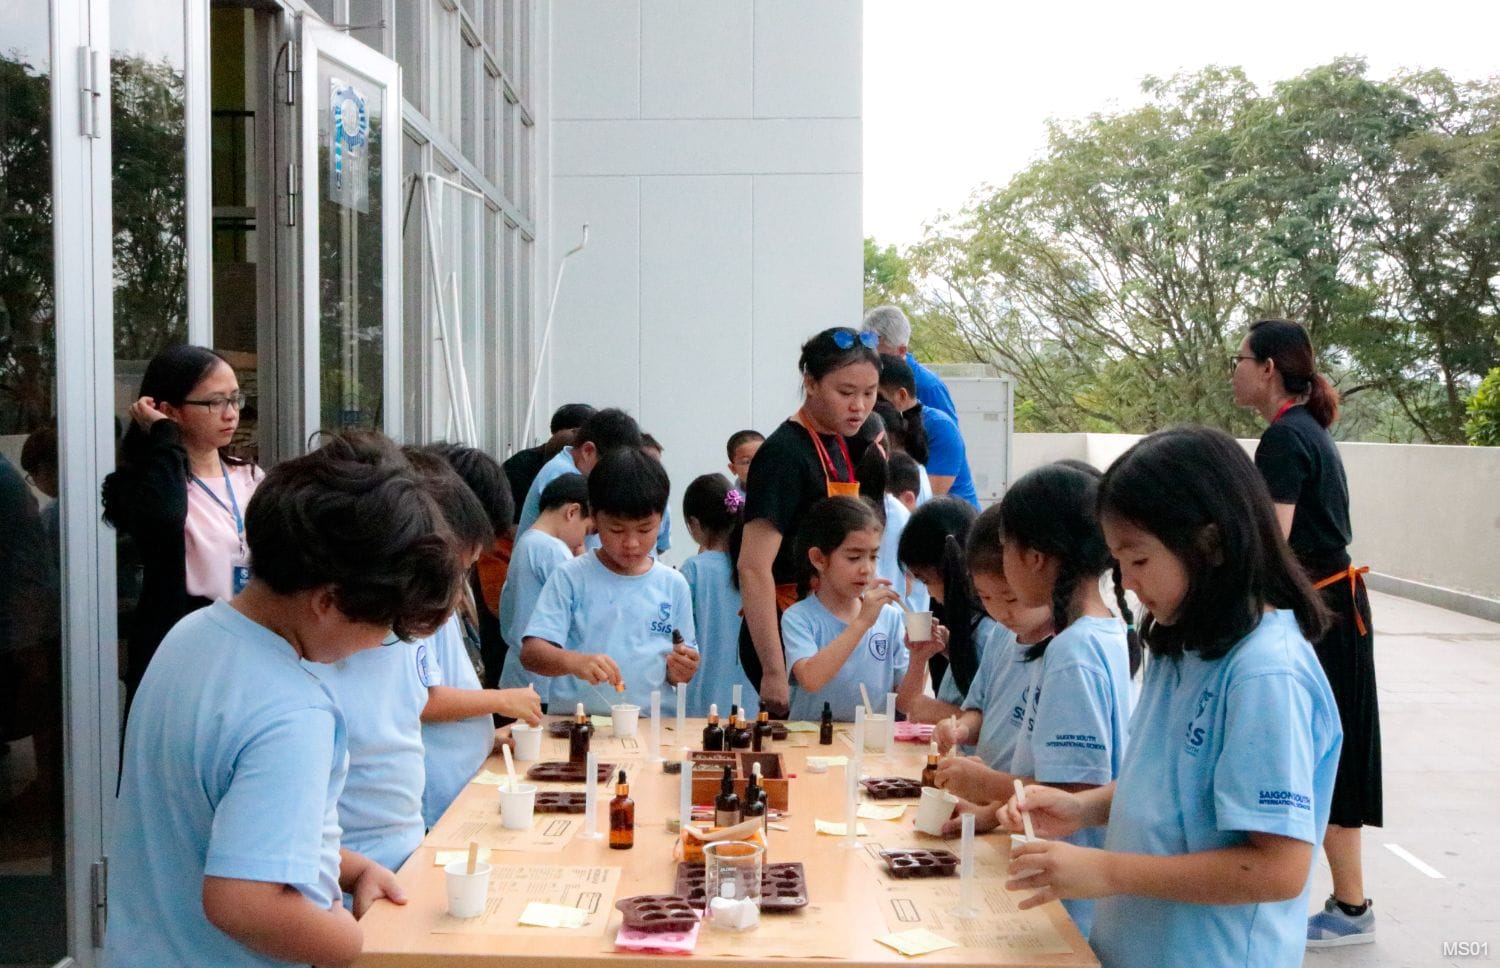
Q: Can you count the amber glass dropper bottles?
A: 12